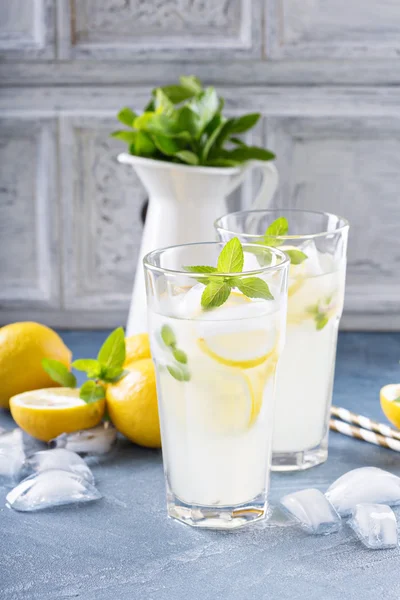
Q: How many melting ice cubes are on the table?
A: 7